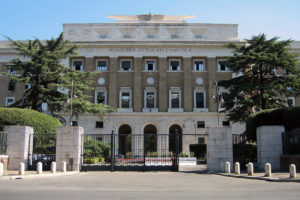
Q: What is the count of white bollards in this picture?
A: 10